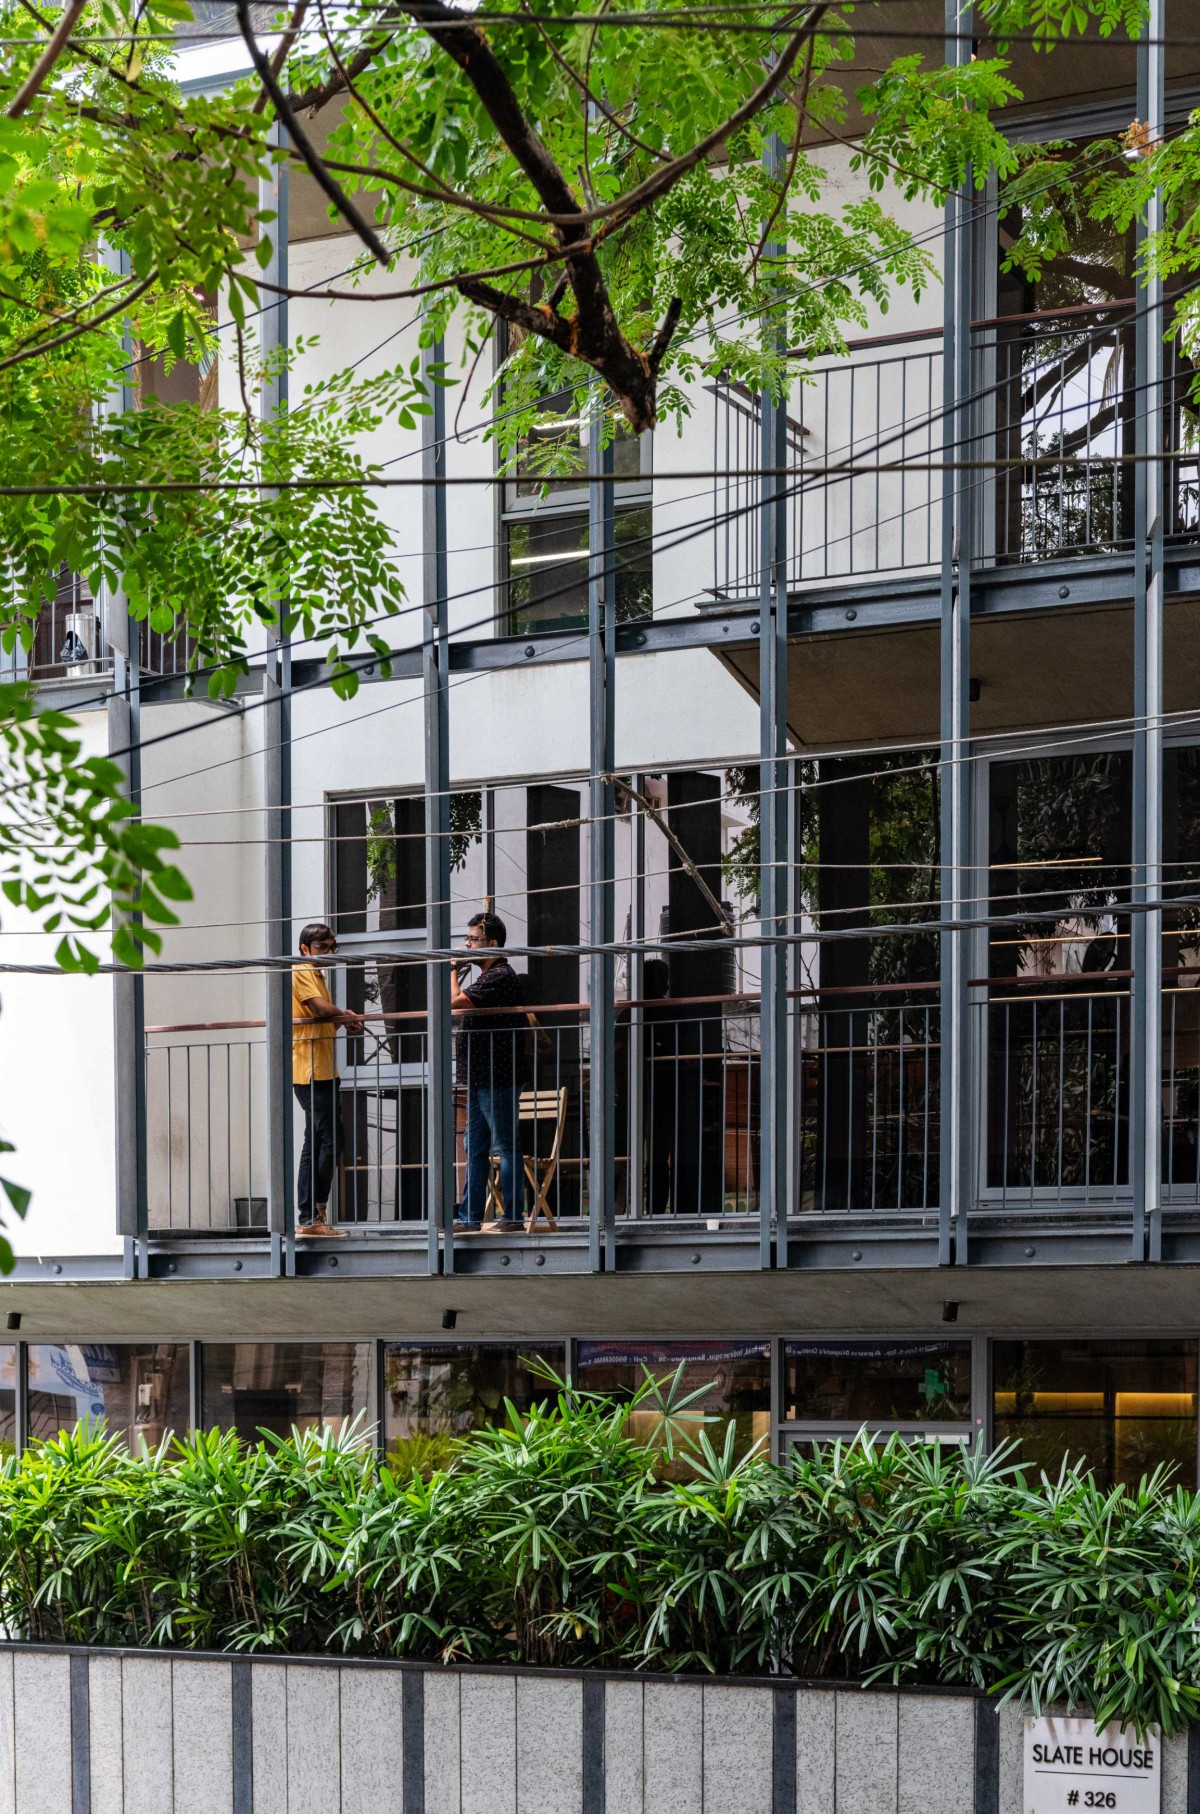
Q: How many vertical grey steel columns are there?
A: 7